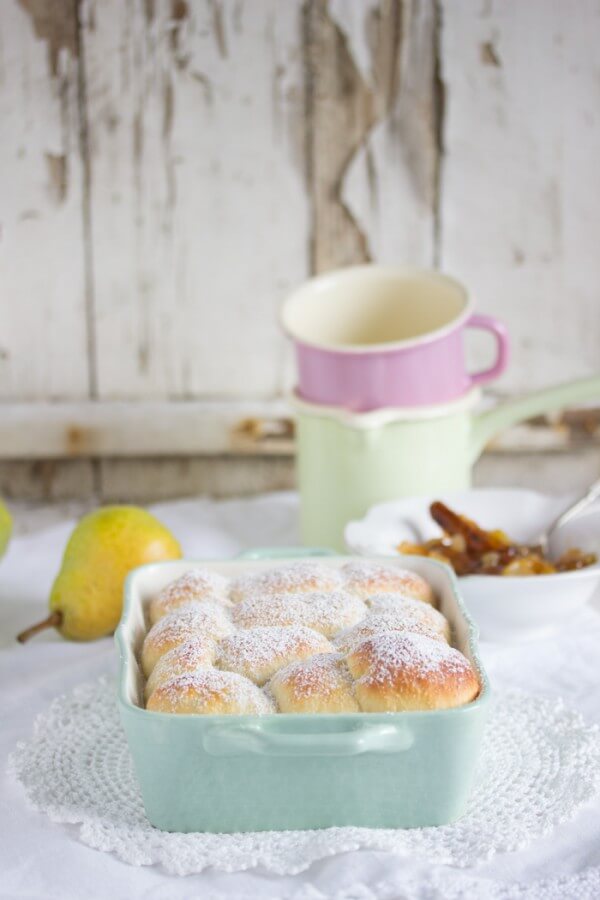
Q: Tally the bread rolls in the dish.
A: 12